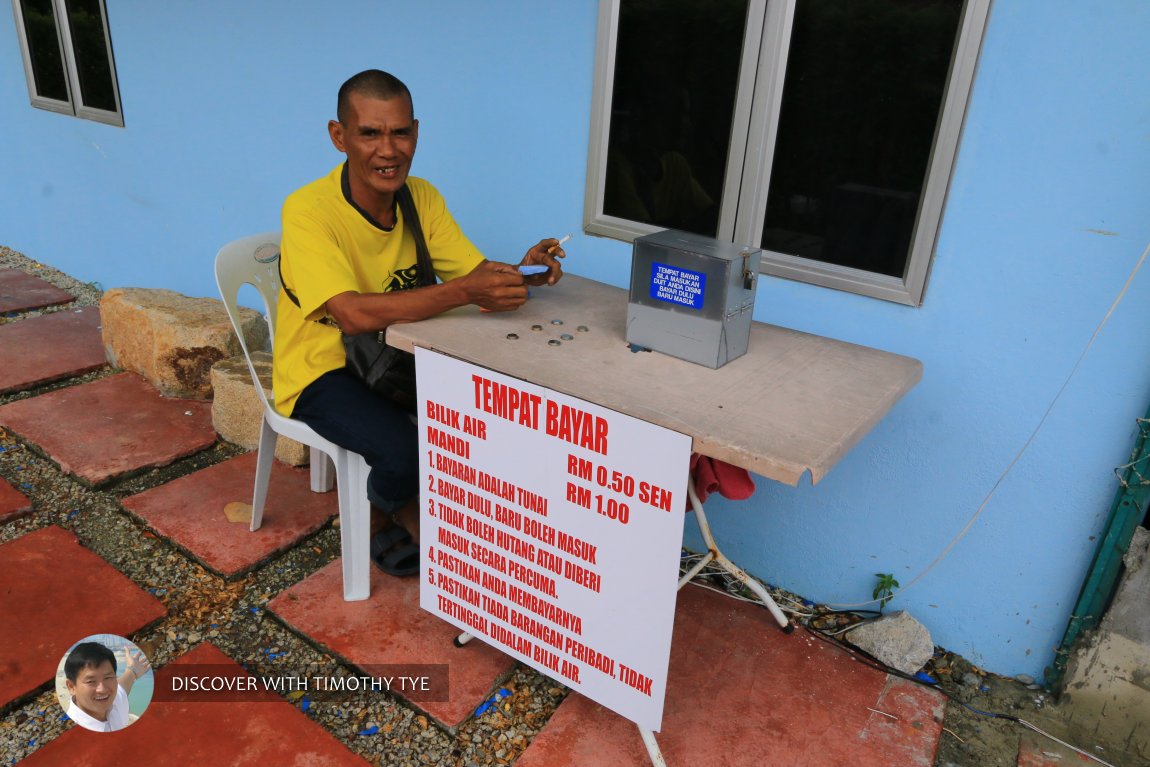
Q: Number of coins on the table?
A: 6